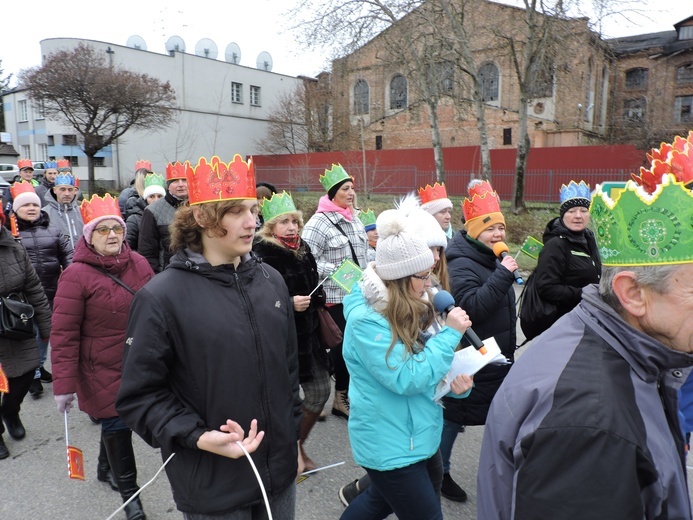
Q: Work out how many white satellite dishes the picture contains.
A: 5